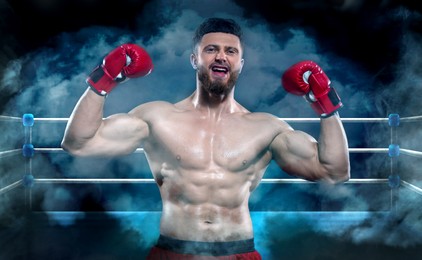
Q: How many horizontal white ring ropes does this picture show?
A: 3